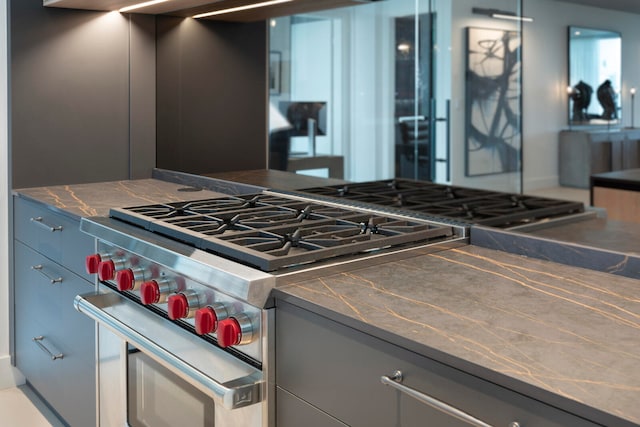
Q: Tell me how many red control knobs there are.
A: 7